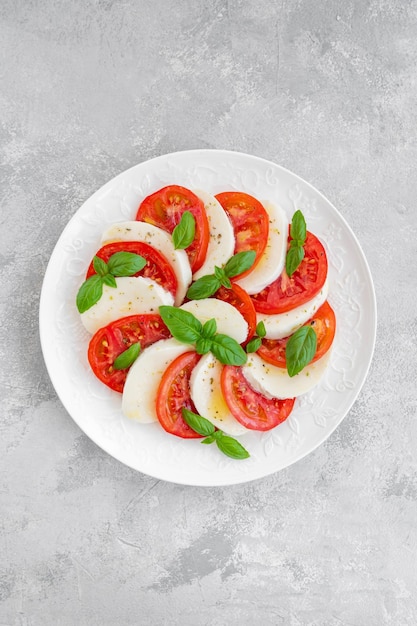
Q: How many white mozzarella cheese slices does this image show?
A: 9